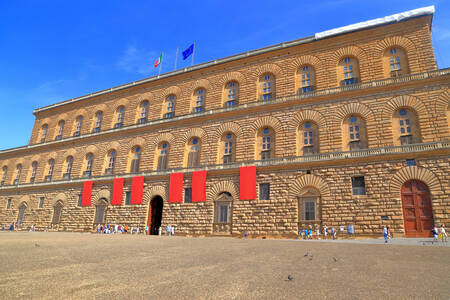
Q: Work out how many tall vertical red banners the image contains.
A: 6